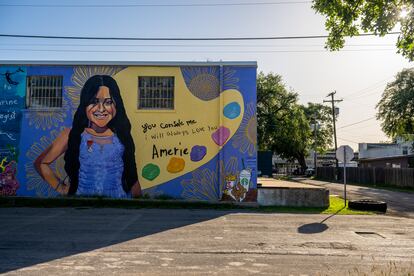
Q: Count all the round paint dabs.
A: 5